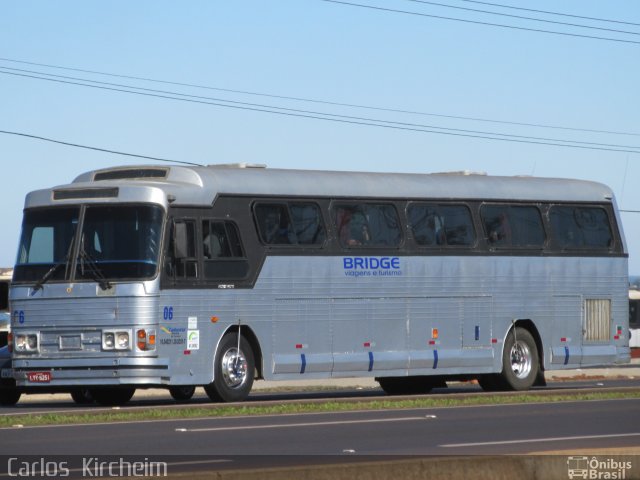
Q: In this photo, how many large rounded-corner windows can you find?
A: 5